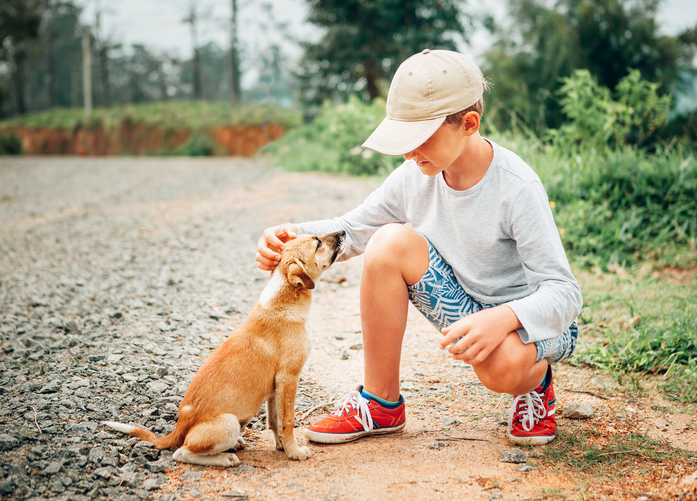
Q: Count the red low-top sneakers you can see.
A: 2